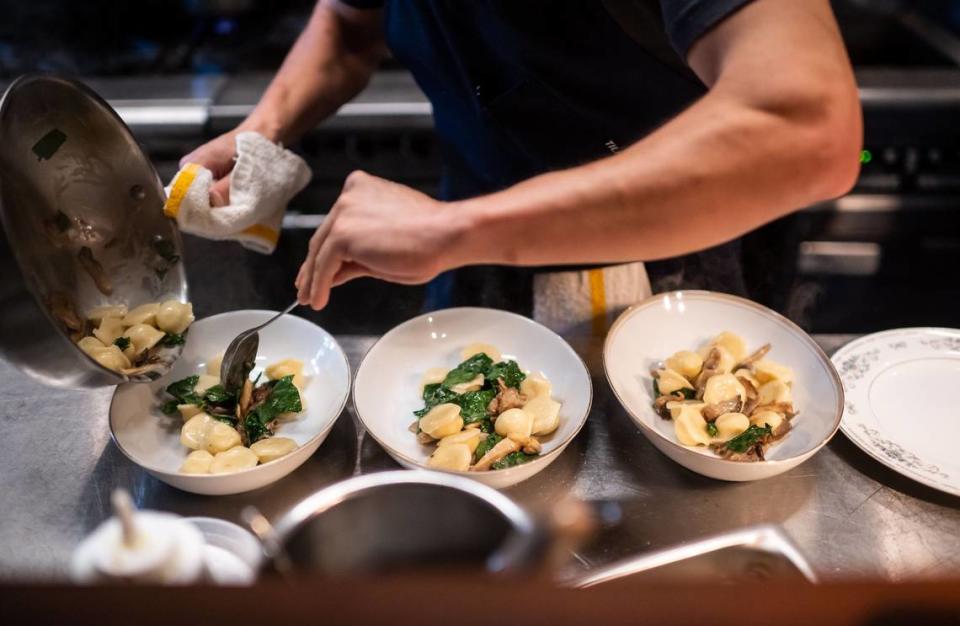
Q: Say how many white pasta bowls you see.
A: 3